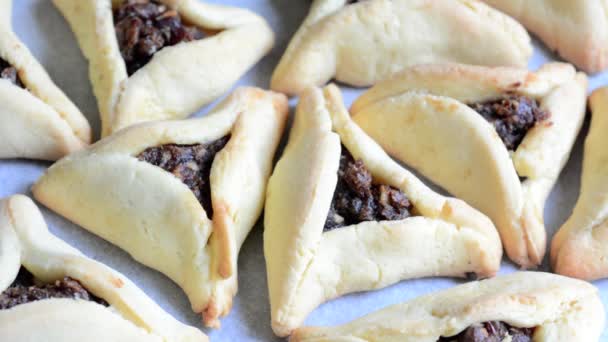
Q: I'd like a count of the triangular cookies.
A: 10